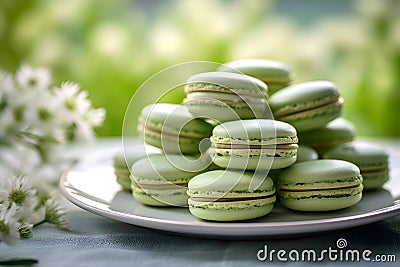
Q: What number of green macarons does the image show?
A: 12